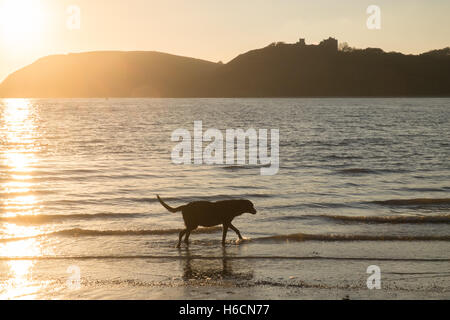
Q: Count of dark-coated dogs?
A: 1